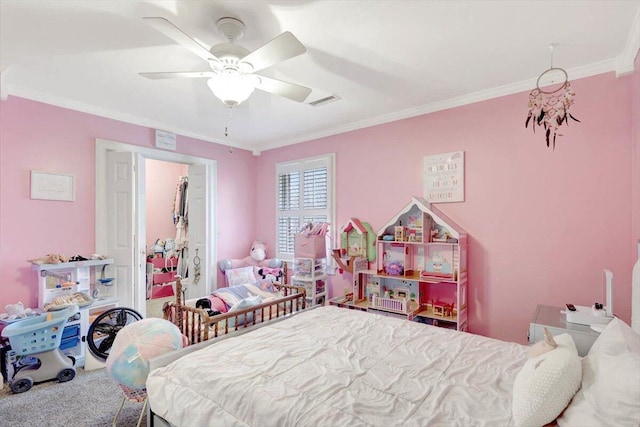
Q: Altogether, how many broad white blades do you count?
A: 4